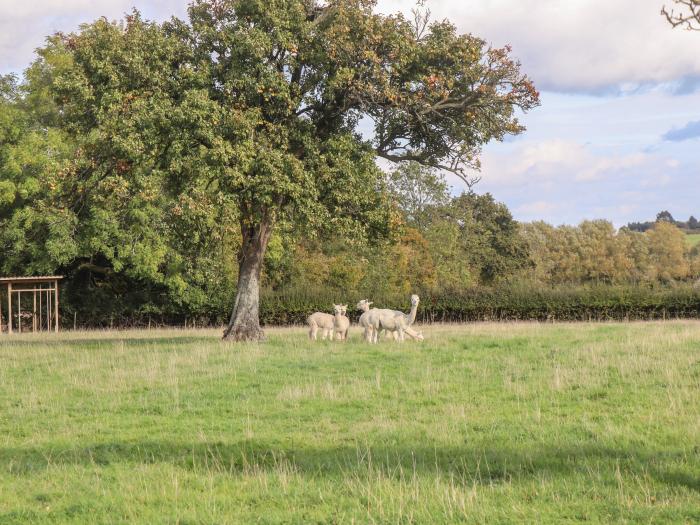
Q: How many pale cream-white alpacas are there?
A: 5